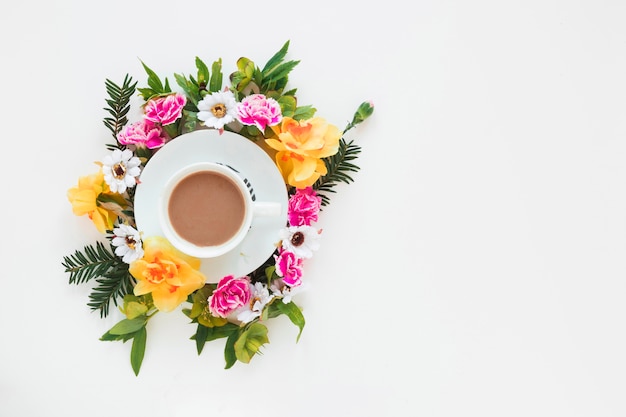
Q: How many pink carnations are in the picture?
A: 6